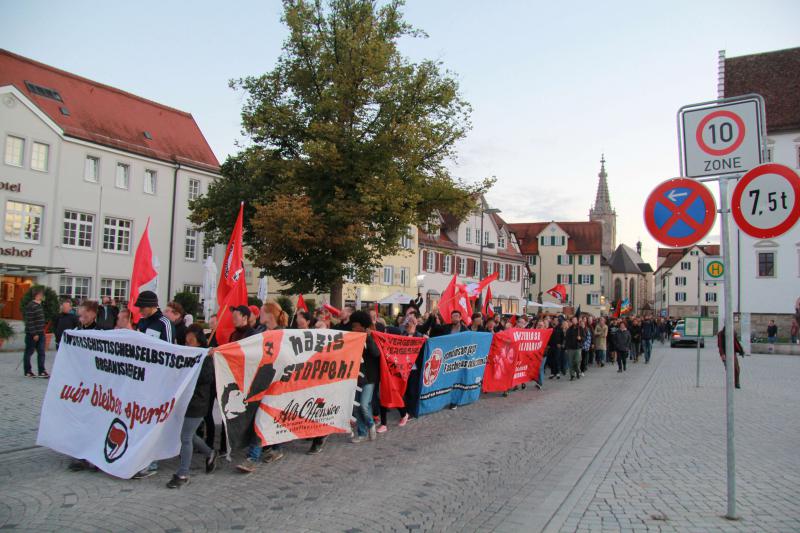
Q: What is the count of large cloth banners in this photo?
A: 5